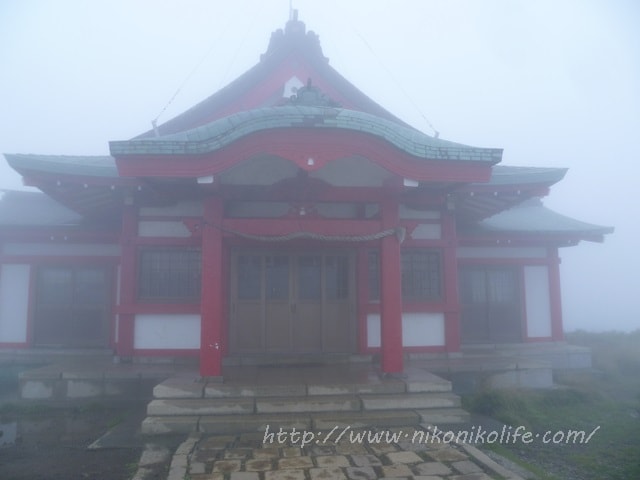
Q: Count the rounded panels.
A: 2